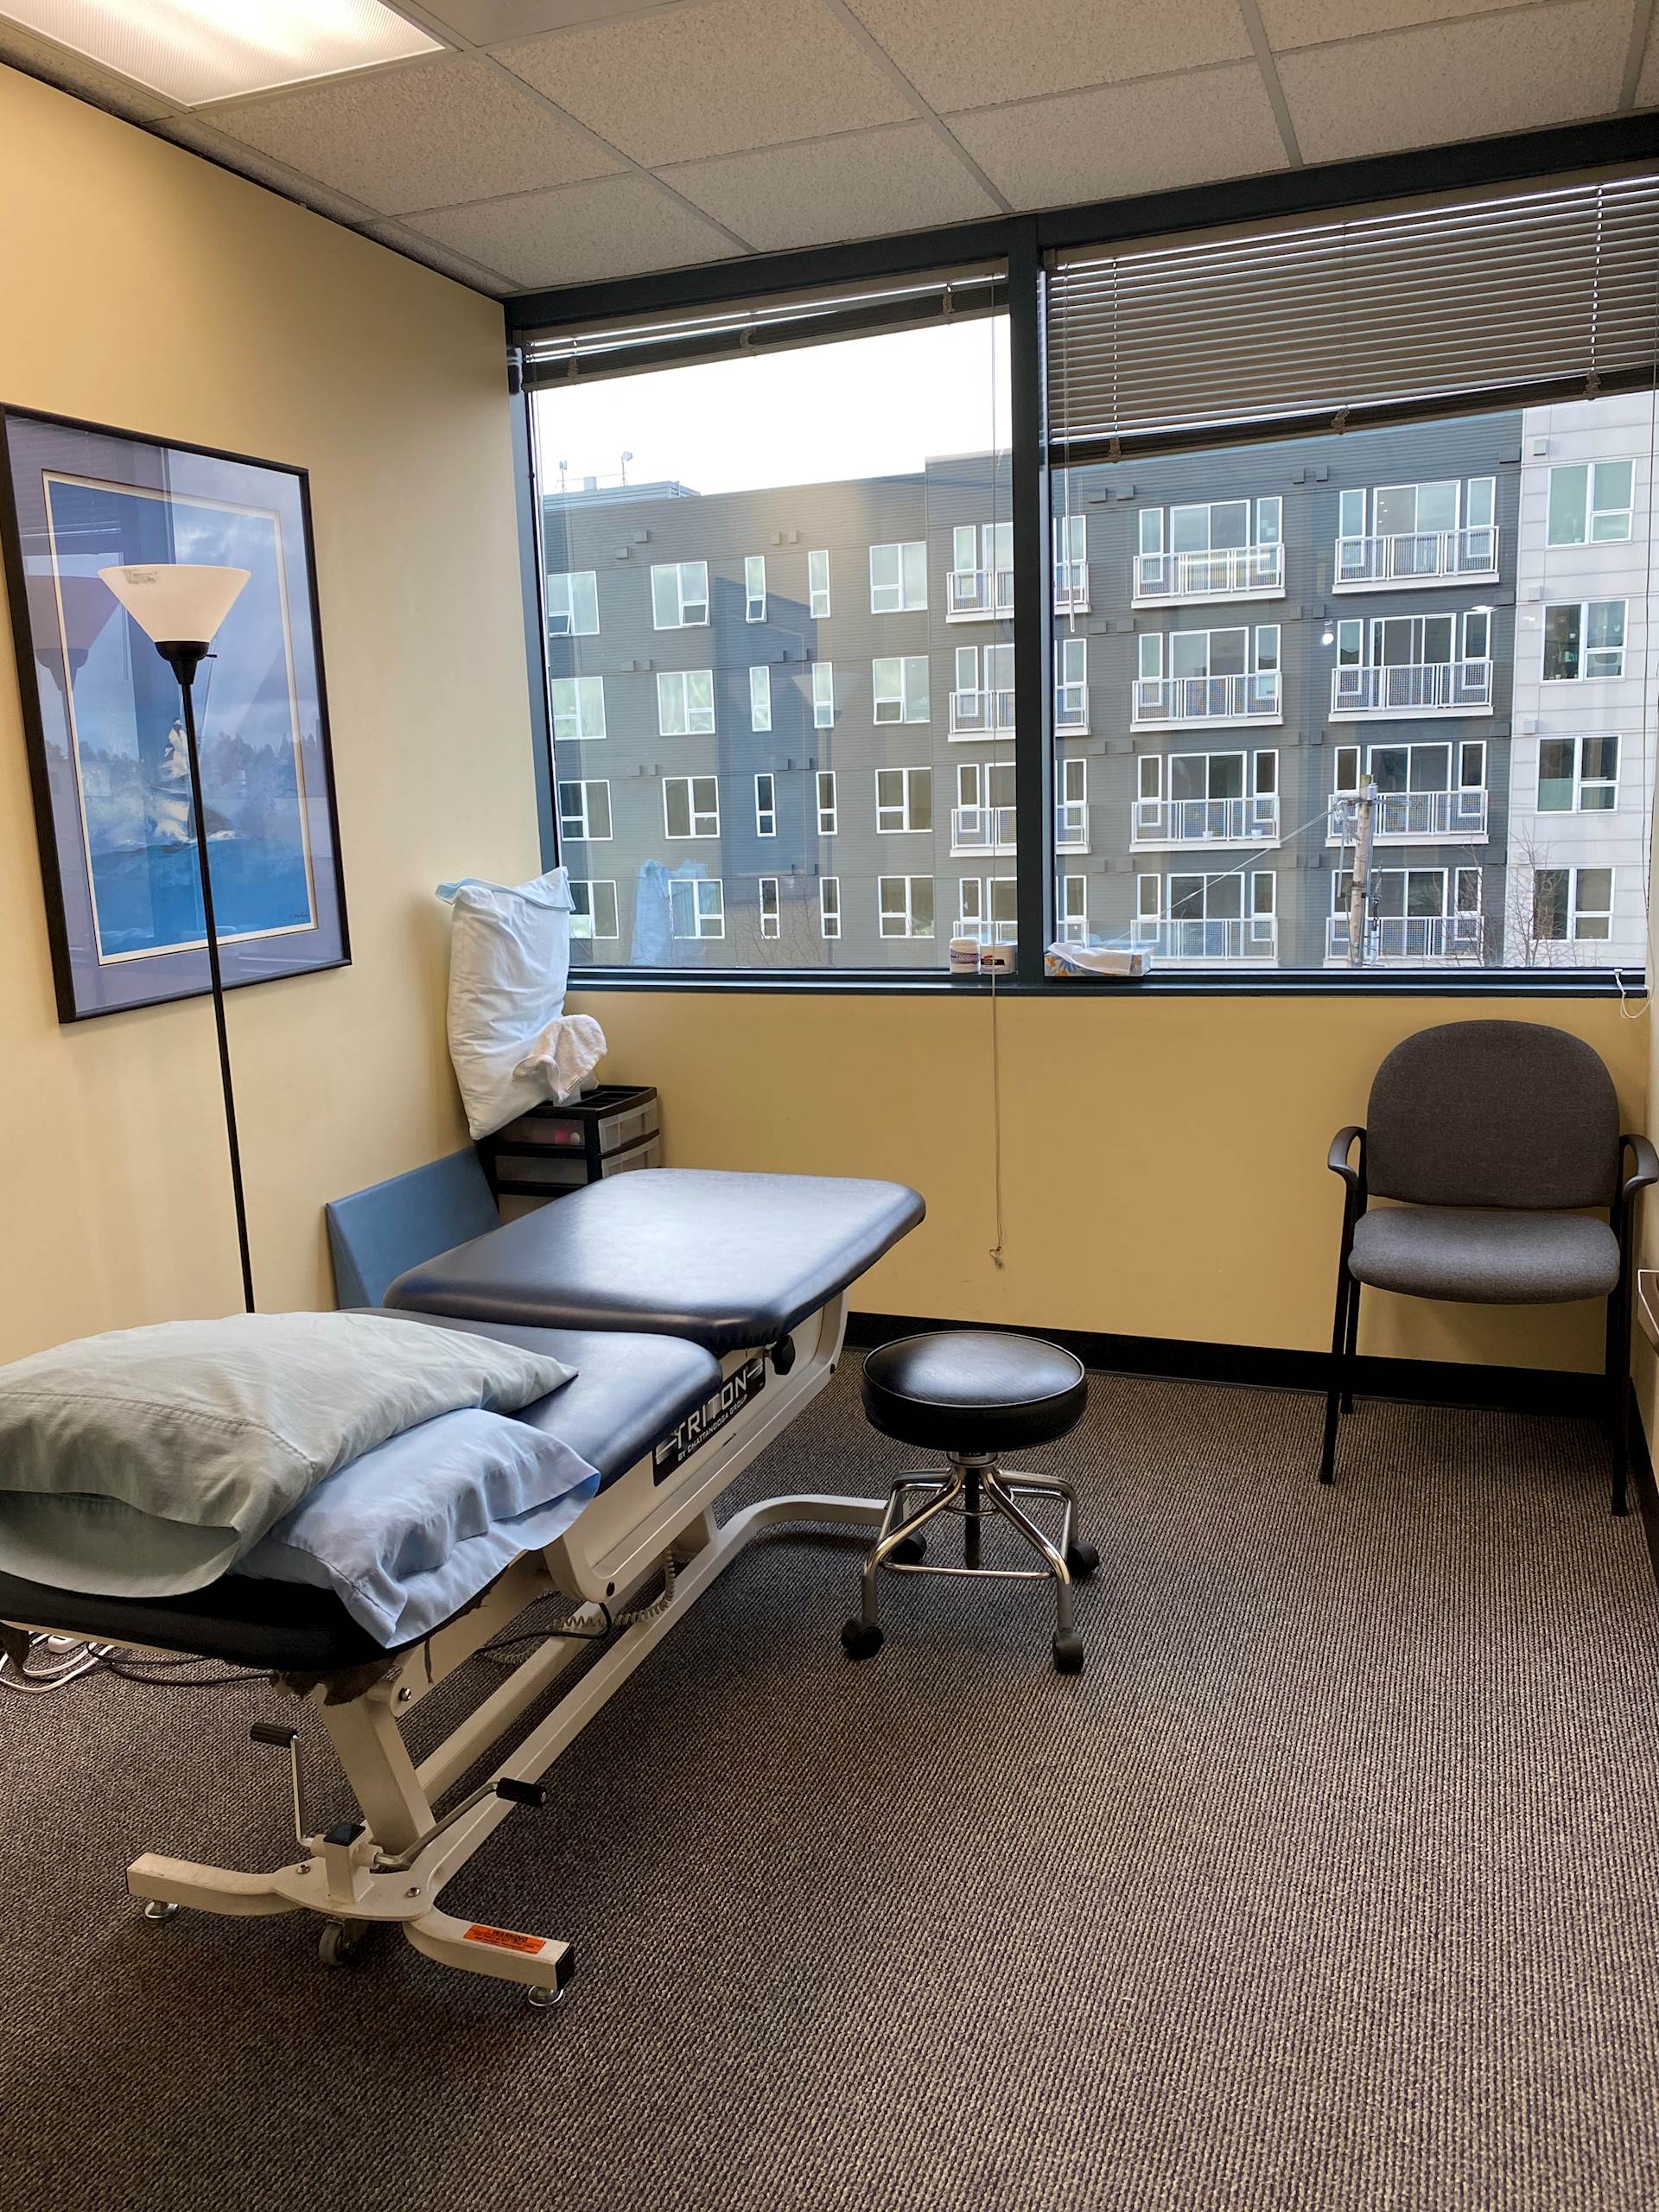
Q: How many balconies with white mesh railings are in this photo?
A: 12